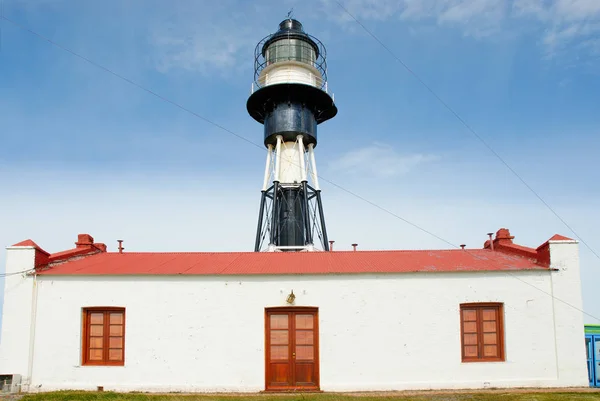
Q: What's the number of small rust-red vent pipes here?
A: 5